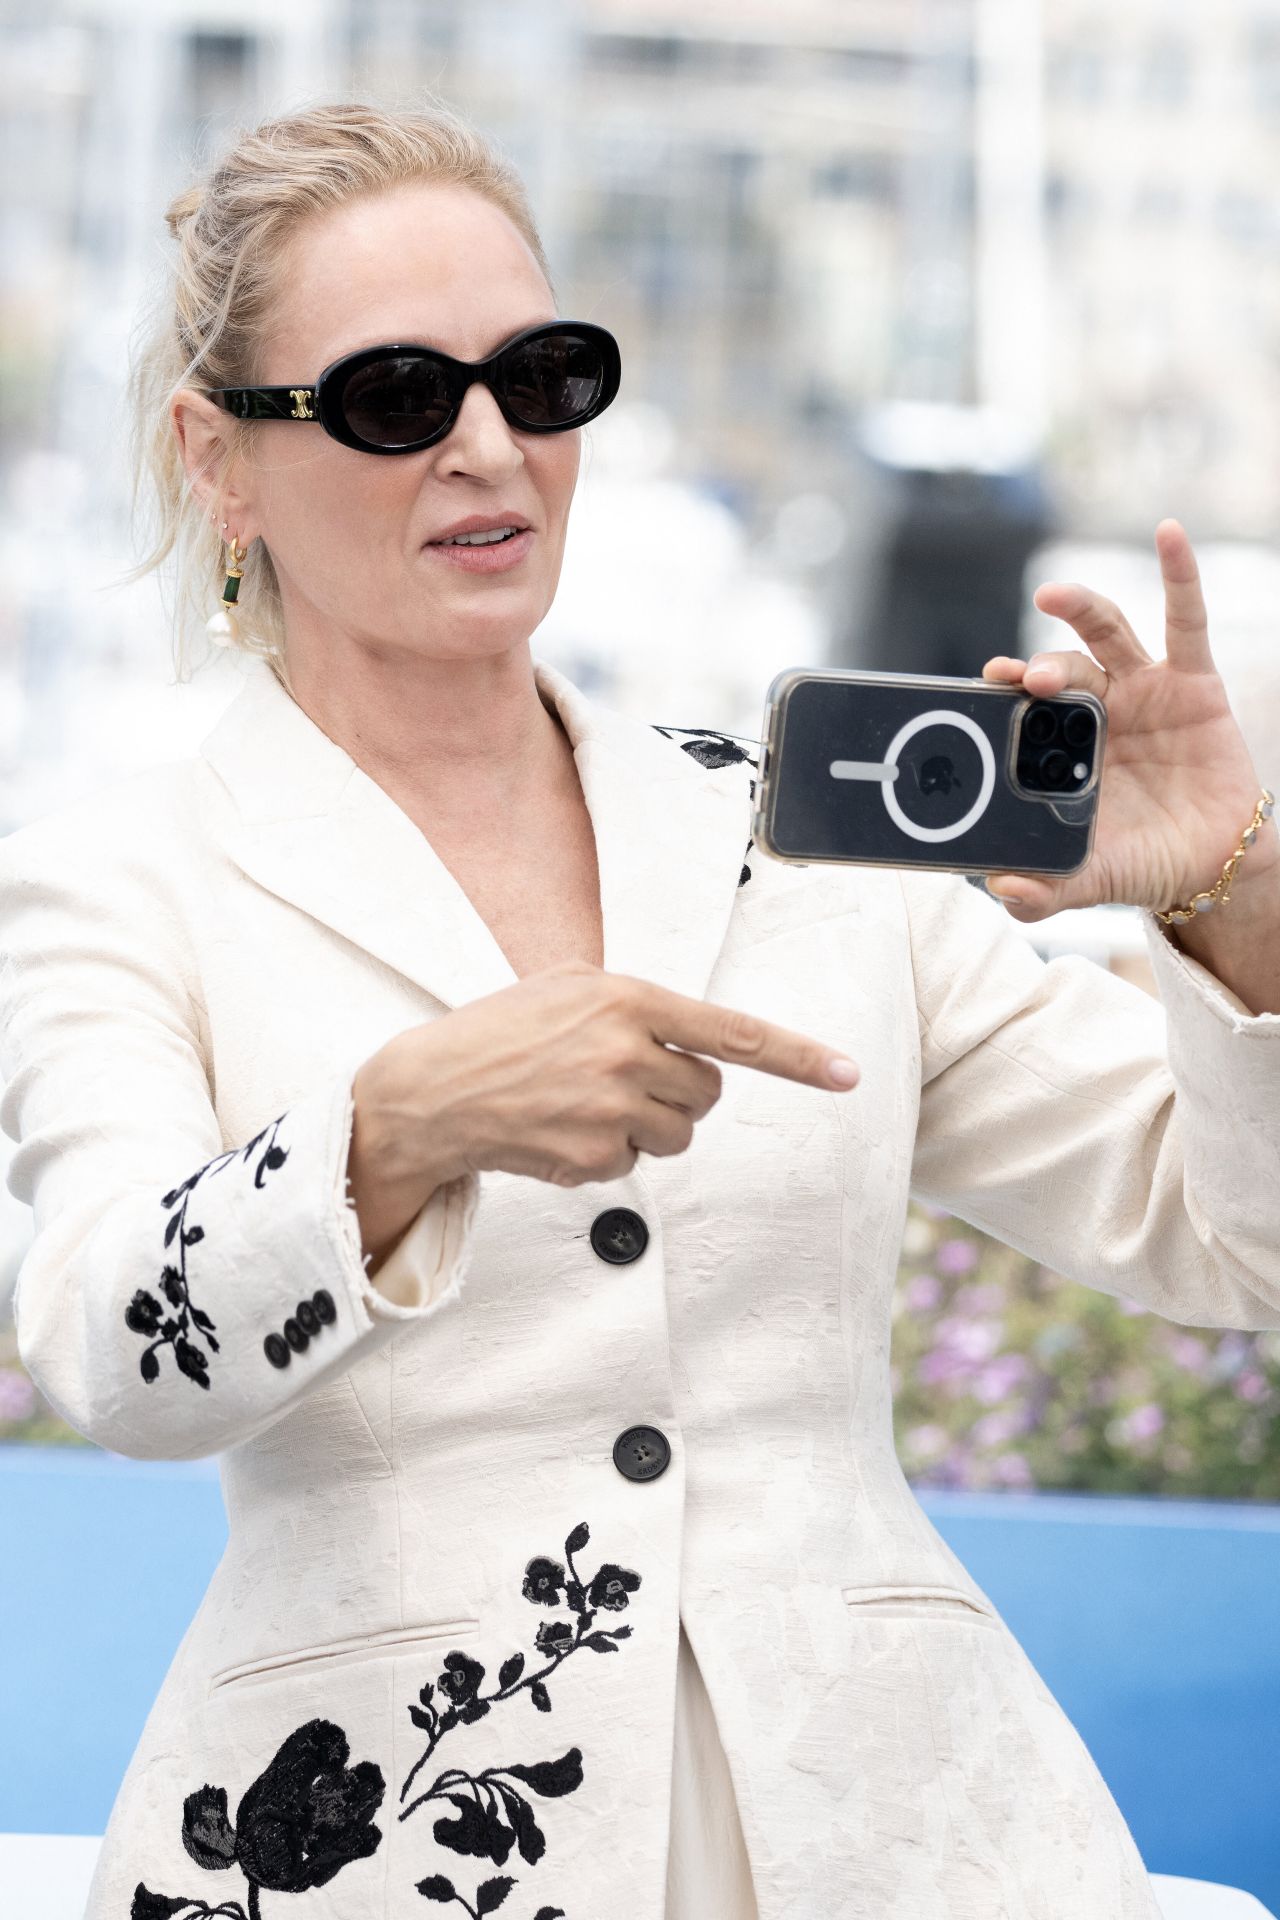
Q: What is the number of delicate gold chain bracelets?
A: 1